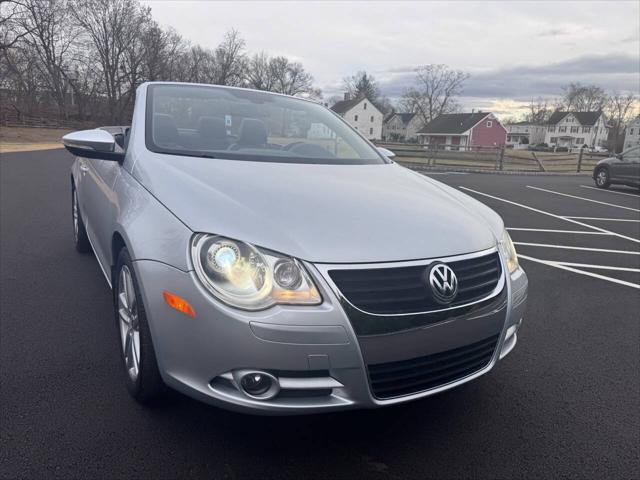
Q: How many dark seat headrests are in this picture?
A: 3